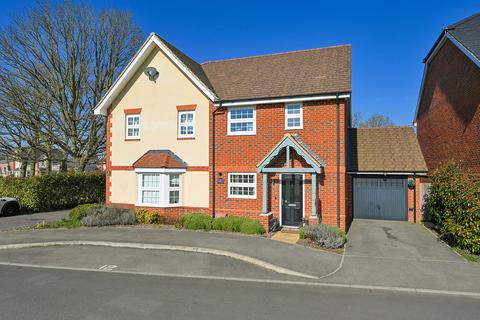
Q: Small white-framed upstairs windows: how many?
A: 4